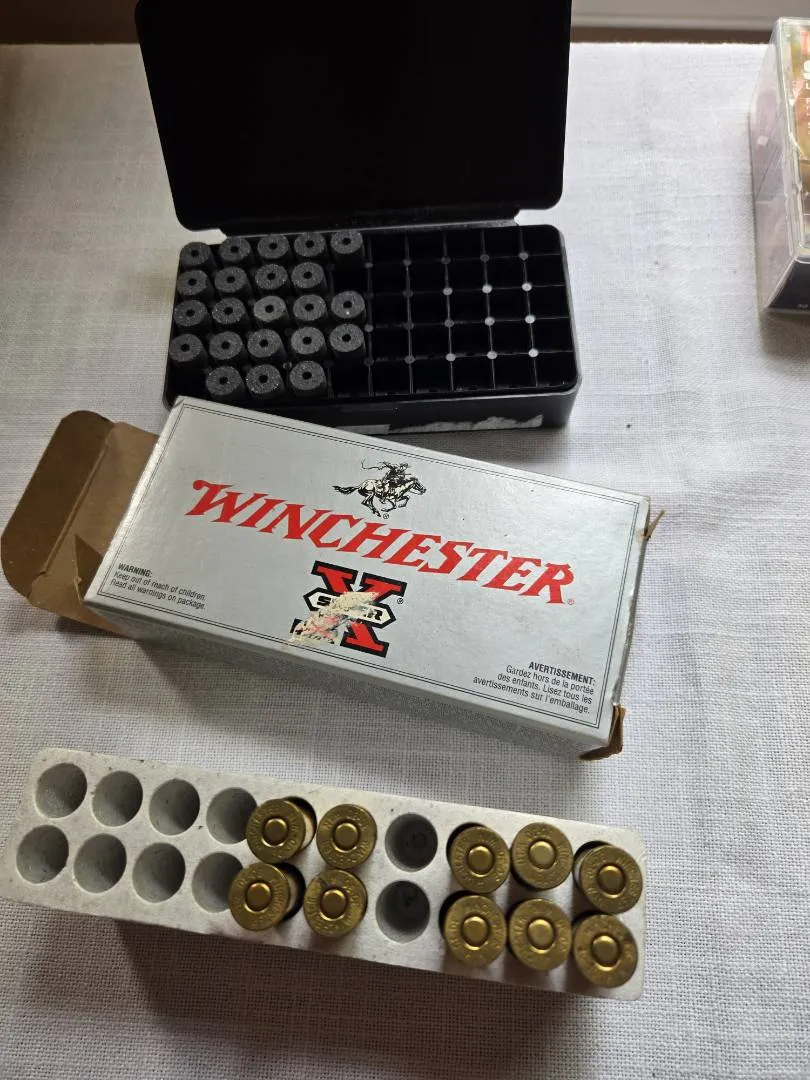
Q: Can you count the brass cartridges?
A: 10